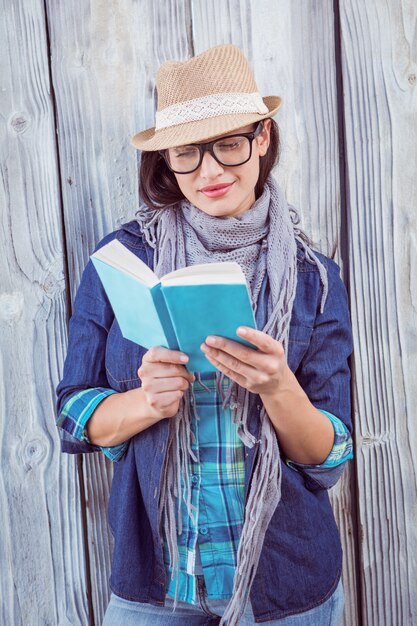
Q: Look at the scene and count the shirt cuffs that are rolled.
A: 2